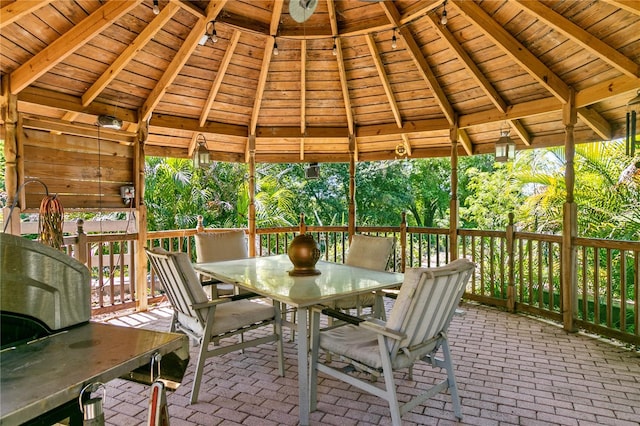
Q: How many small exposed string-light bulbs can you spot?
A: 6